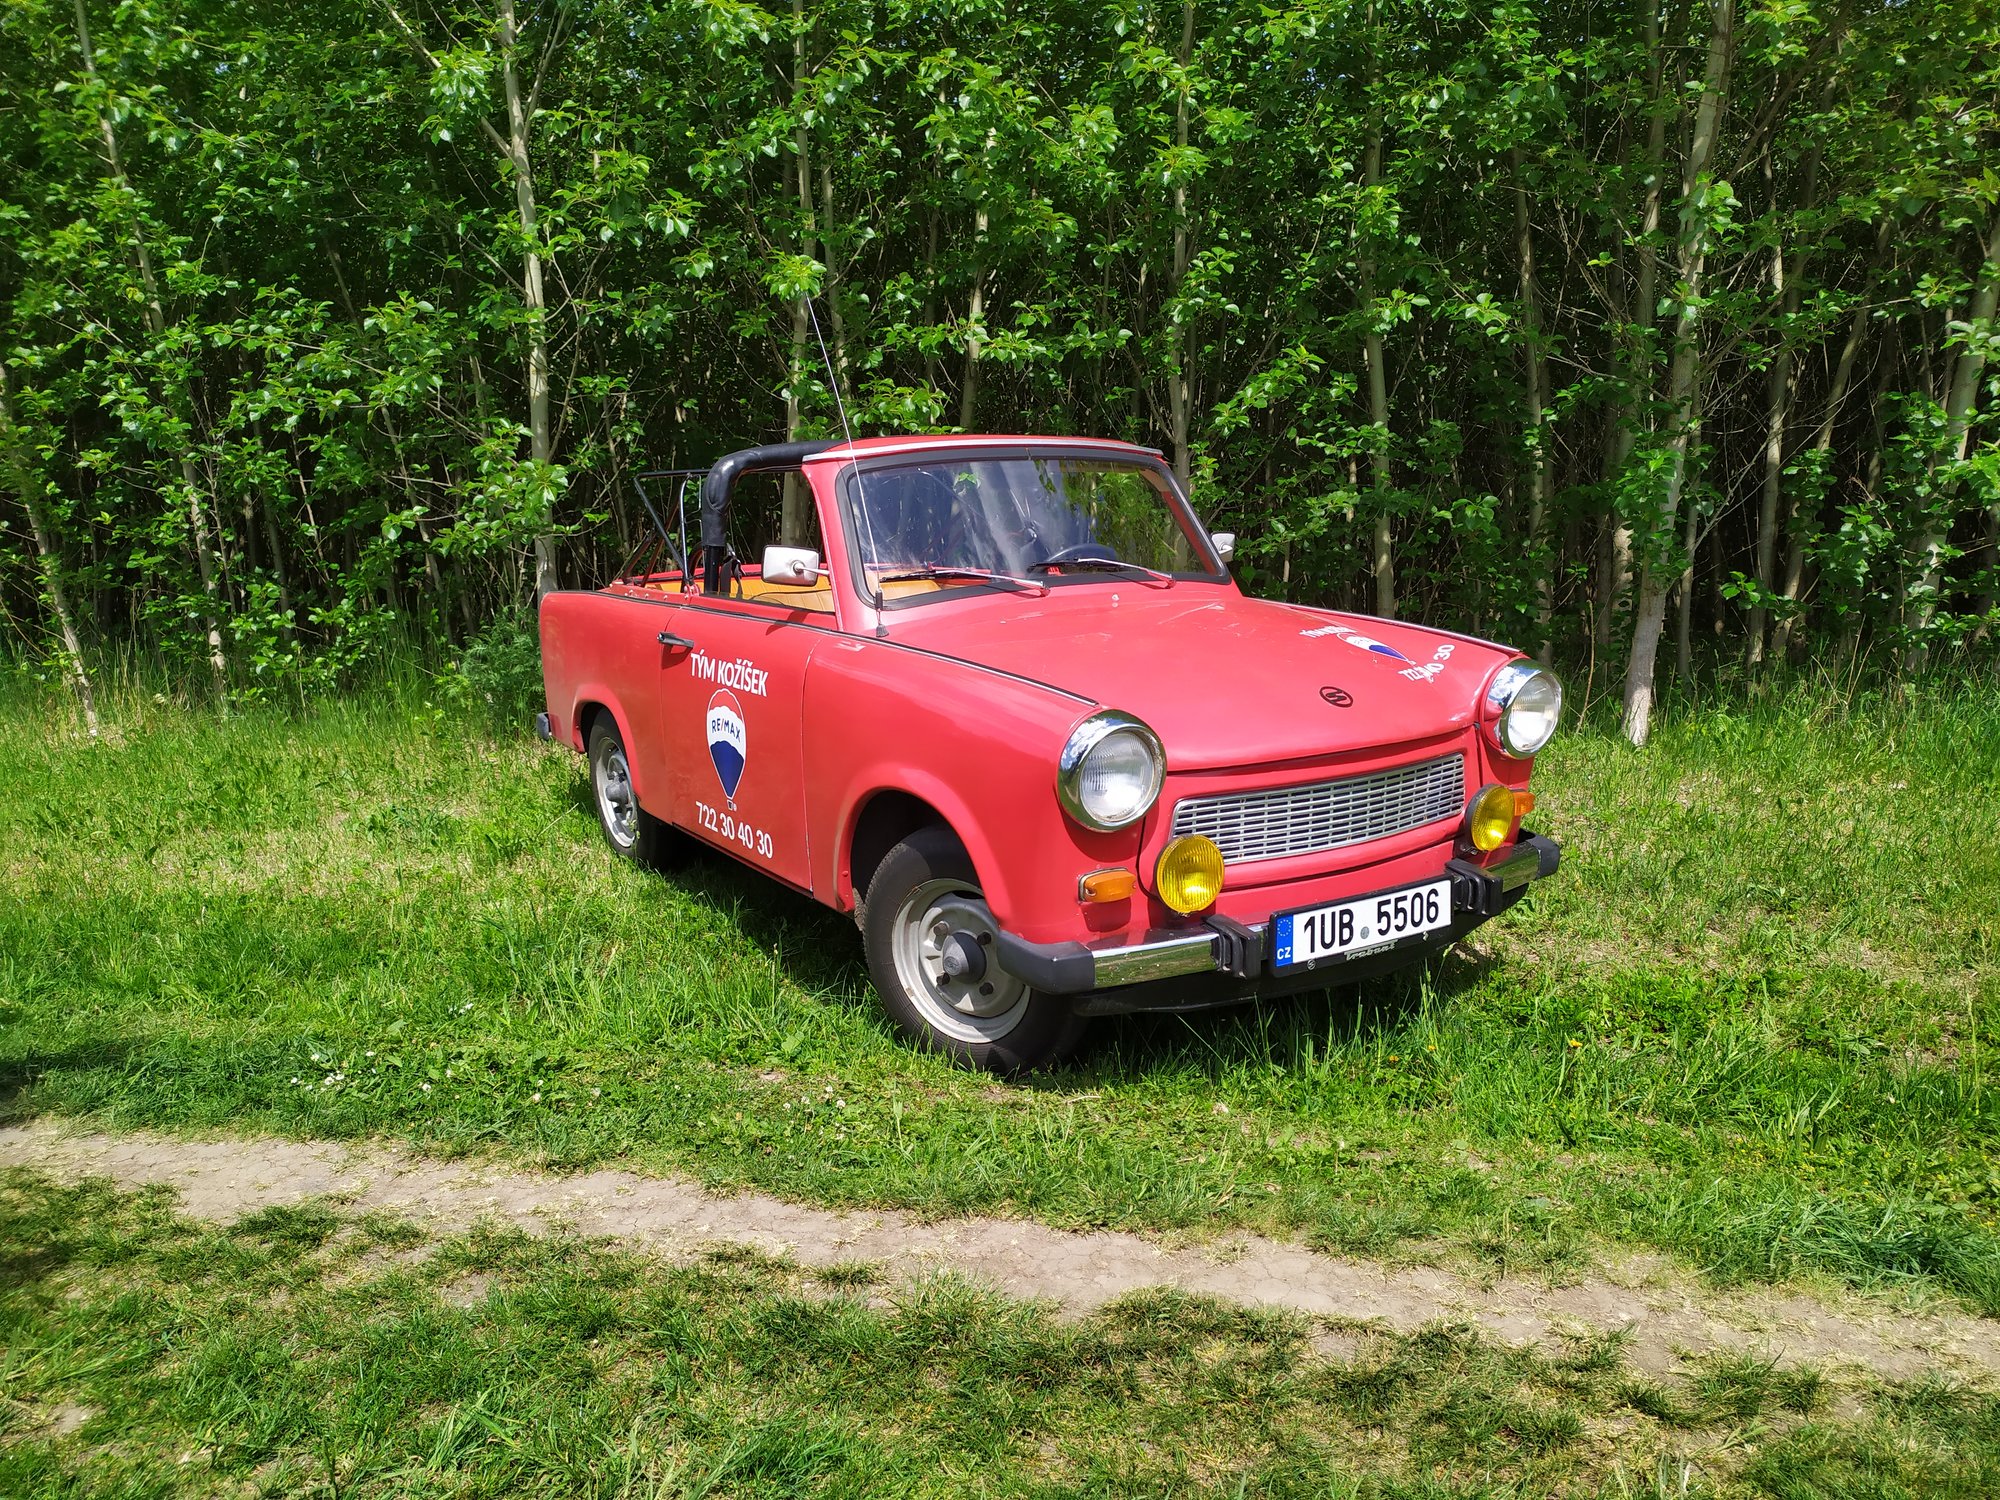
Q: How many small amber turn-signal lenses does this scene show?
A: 2